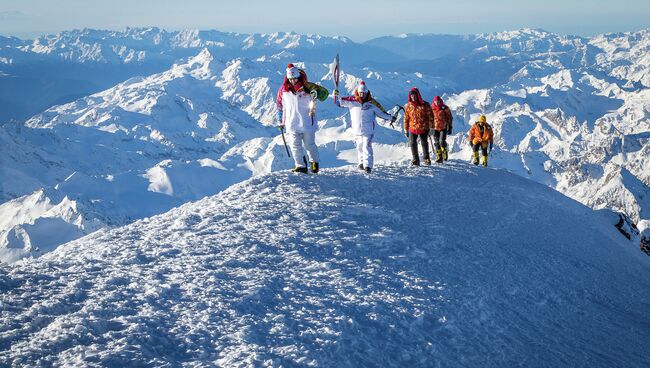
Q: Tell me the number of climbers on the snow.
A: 5